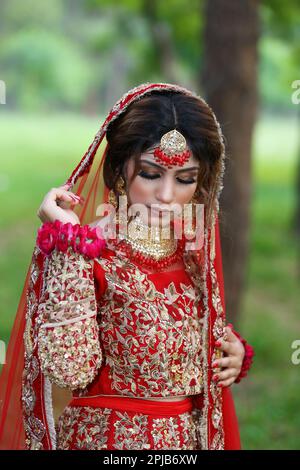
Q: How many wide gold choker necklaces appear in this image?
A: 1